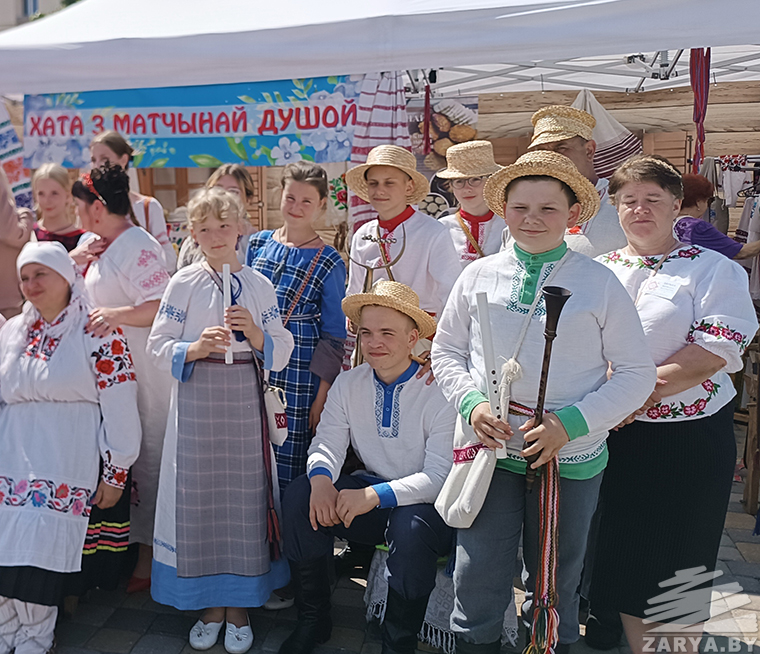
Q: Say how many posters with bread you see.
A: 1